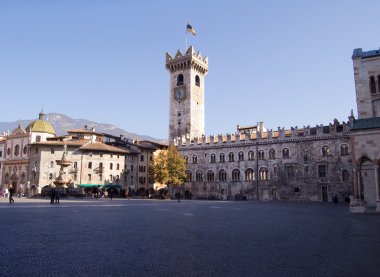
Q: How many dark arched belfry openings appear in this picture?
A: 2